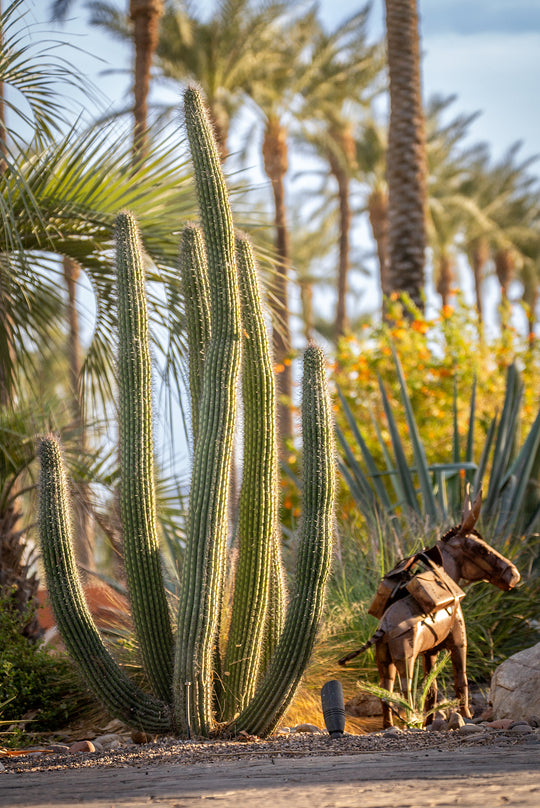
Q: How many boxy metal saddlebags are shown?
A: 2